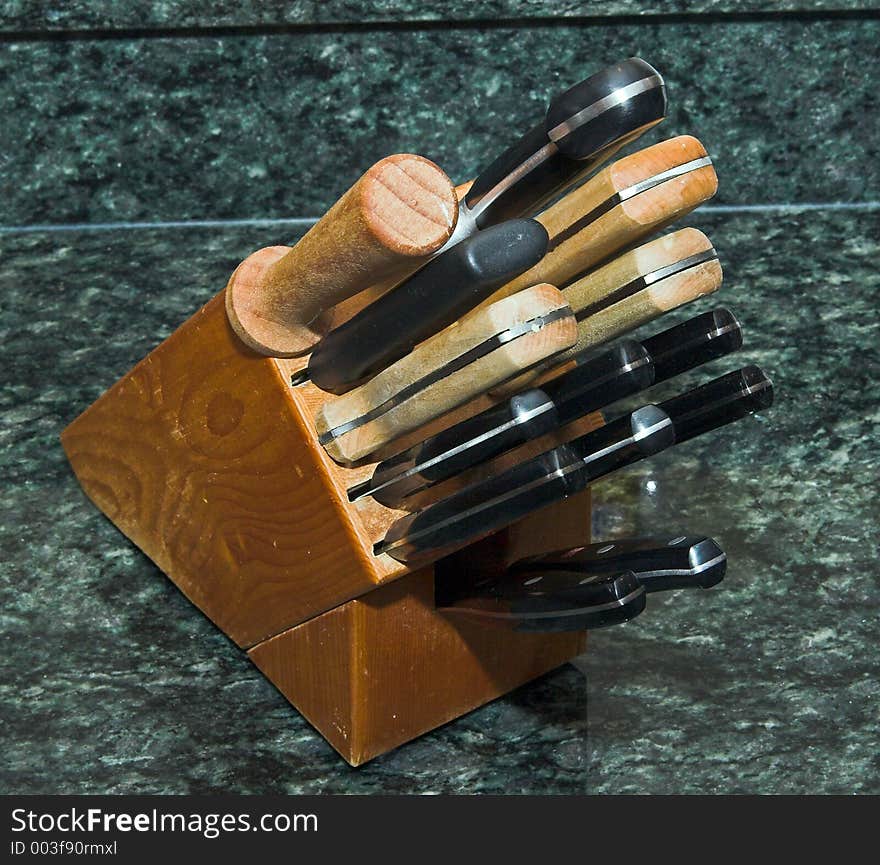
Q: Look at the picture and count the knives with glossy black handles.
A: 9